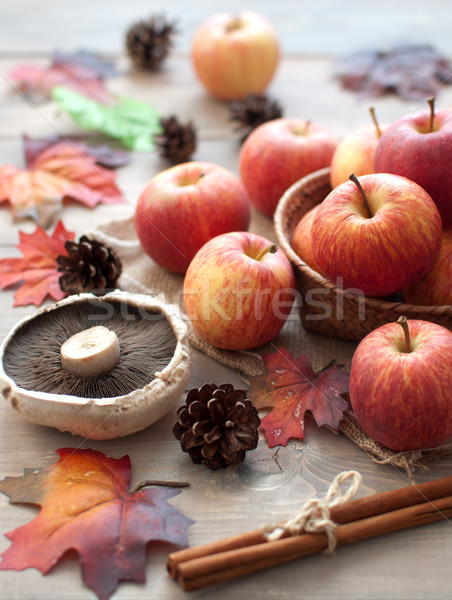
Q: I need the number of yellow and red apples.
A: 10